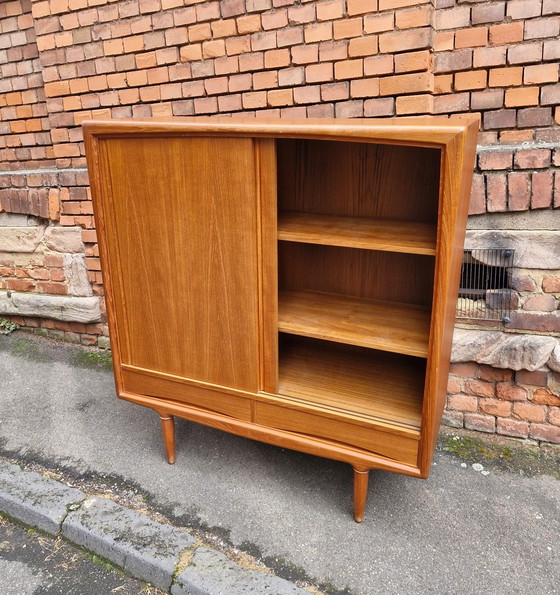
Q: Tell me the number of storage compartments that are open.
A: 3